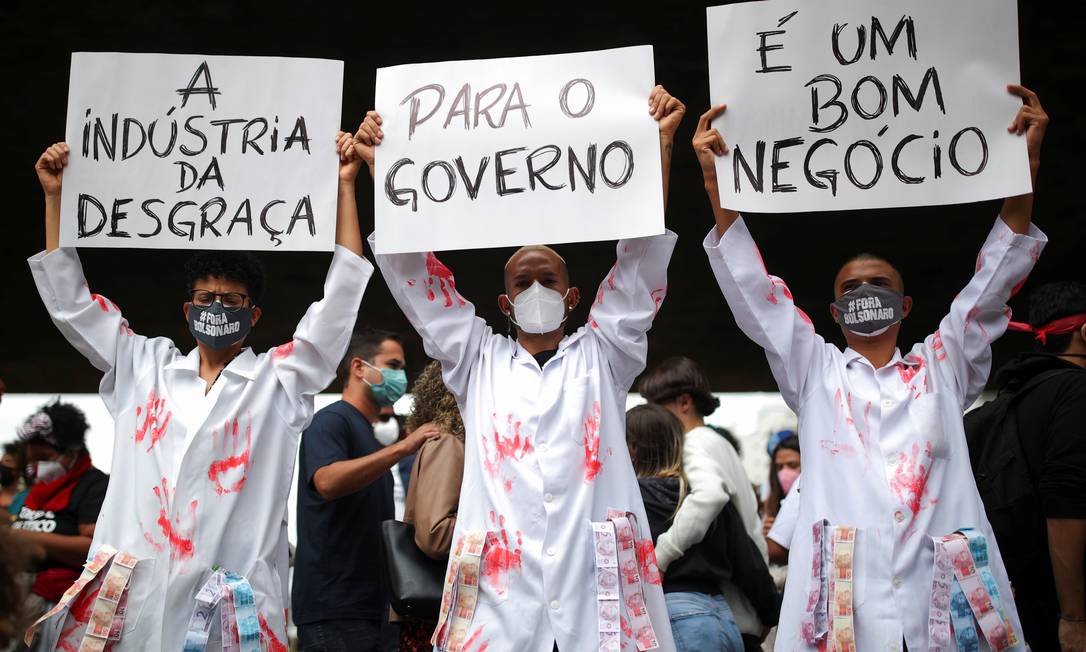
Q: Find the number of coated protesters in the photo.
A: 3